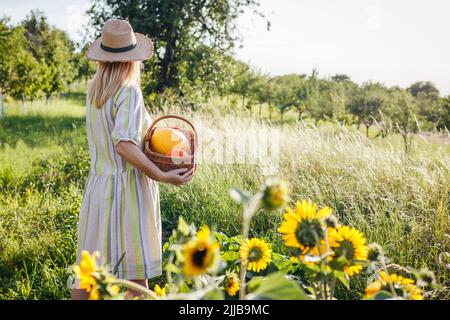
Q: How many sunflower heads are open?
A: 7